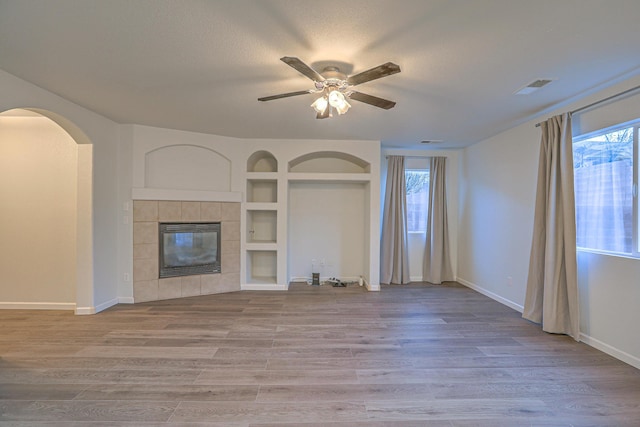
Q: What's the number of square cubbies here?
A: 3